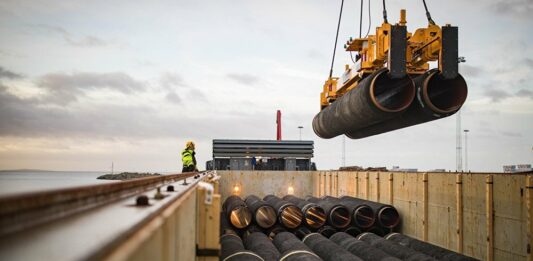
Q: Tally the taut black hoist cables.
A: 4